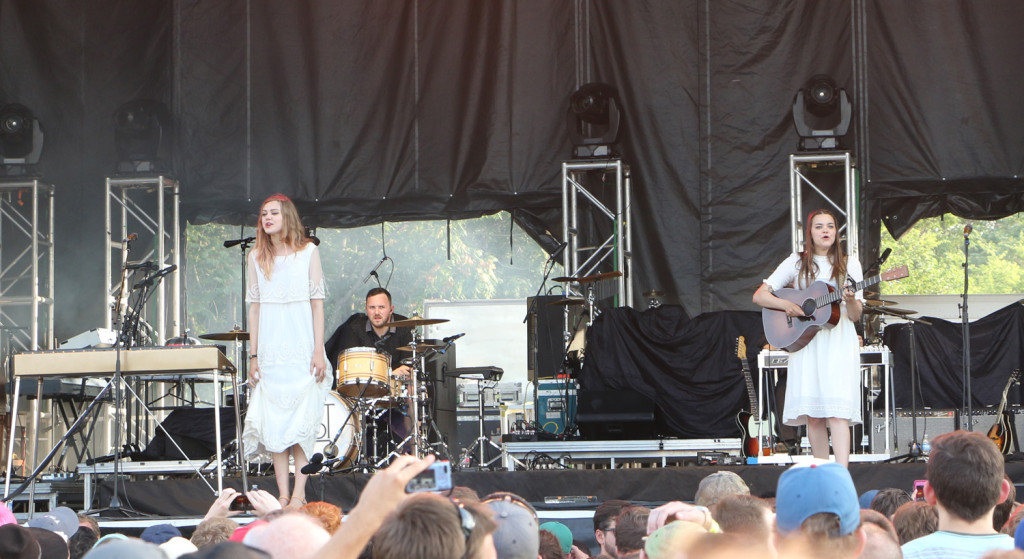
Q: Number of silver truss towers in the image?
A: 4